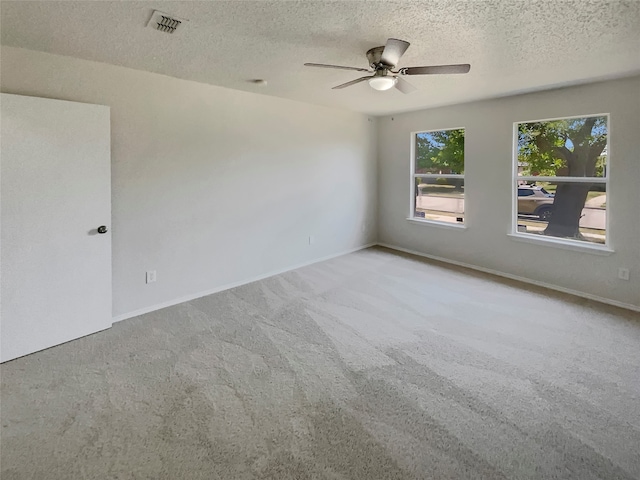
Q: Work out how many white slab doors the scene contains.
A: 1